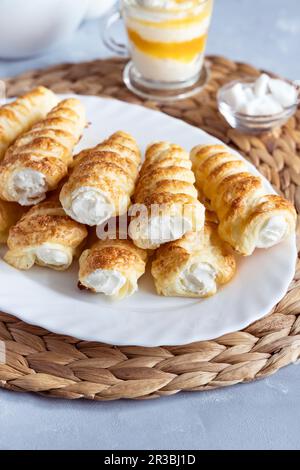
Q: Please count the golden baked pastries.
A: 9